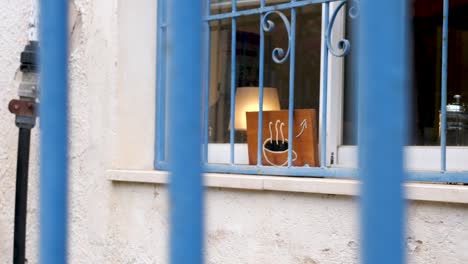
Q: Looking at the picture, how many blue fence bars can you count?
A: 3